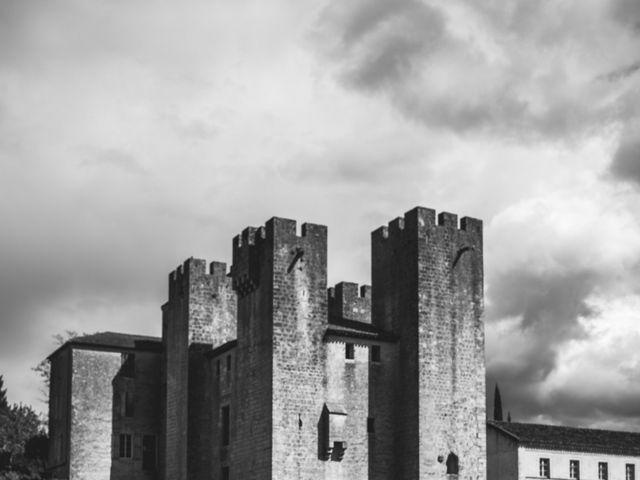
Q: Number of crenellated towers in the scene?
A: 4